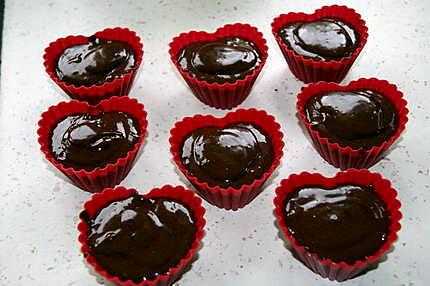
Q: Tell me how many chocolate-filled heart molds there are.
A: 8